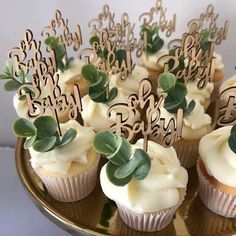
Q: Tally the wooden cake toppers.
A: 12